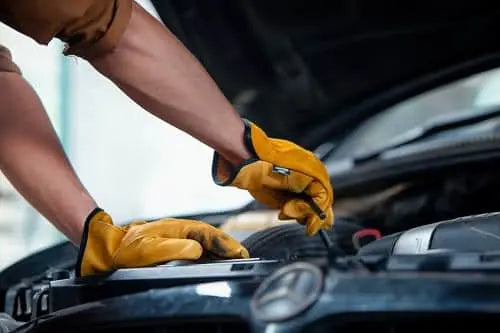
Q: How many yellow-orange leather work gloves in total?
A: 2